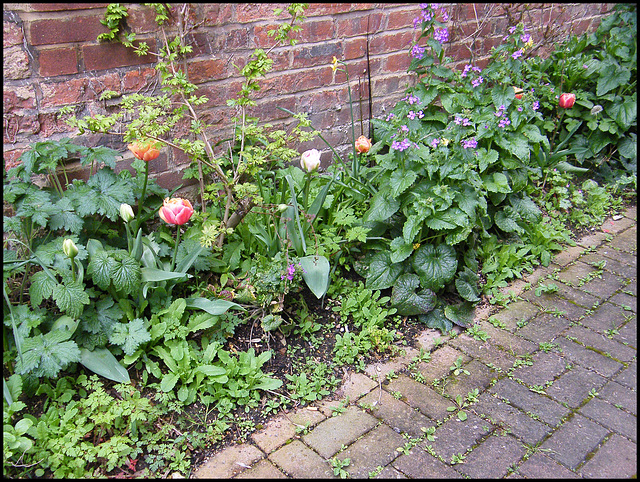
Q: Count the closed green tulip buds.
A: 2